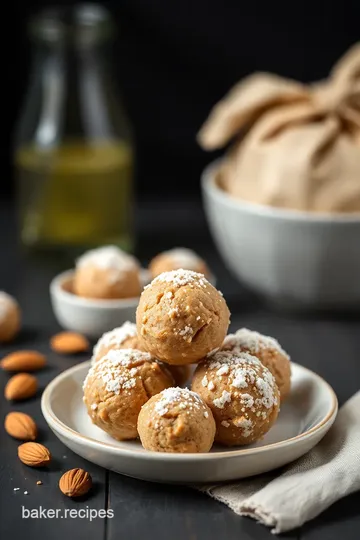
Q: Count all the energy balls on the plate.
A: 6